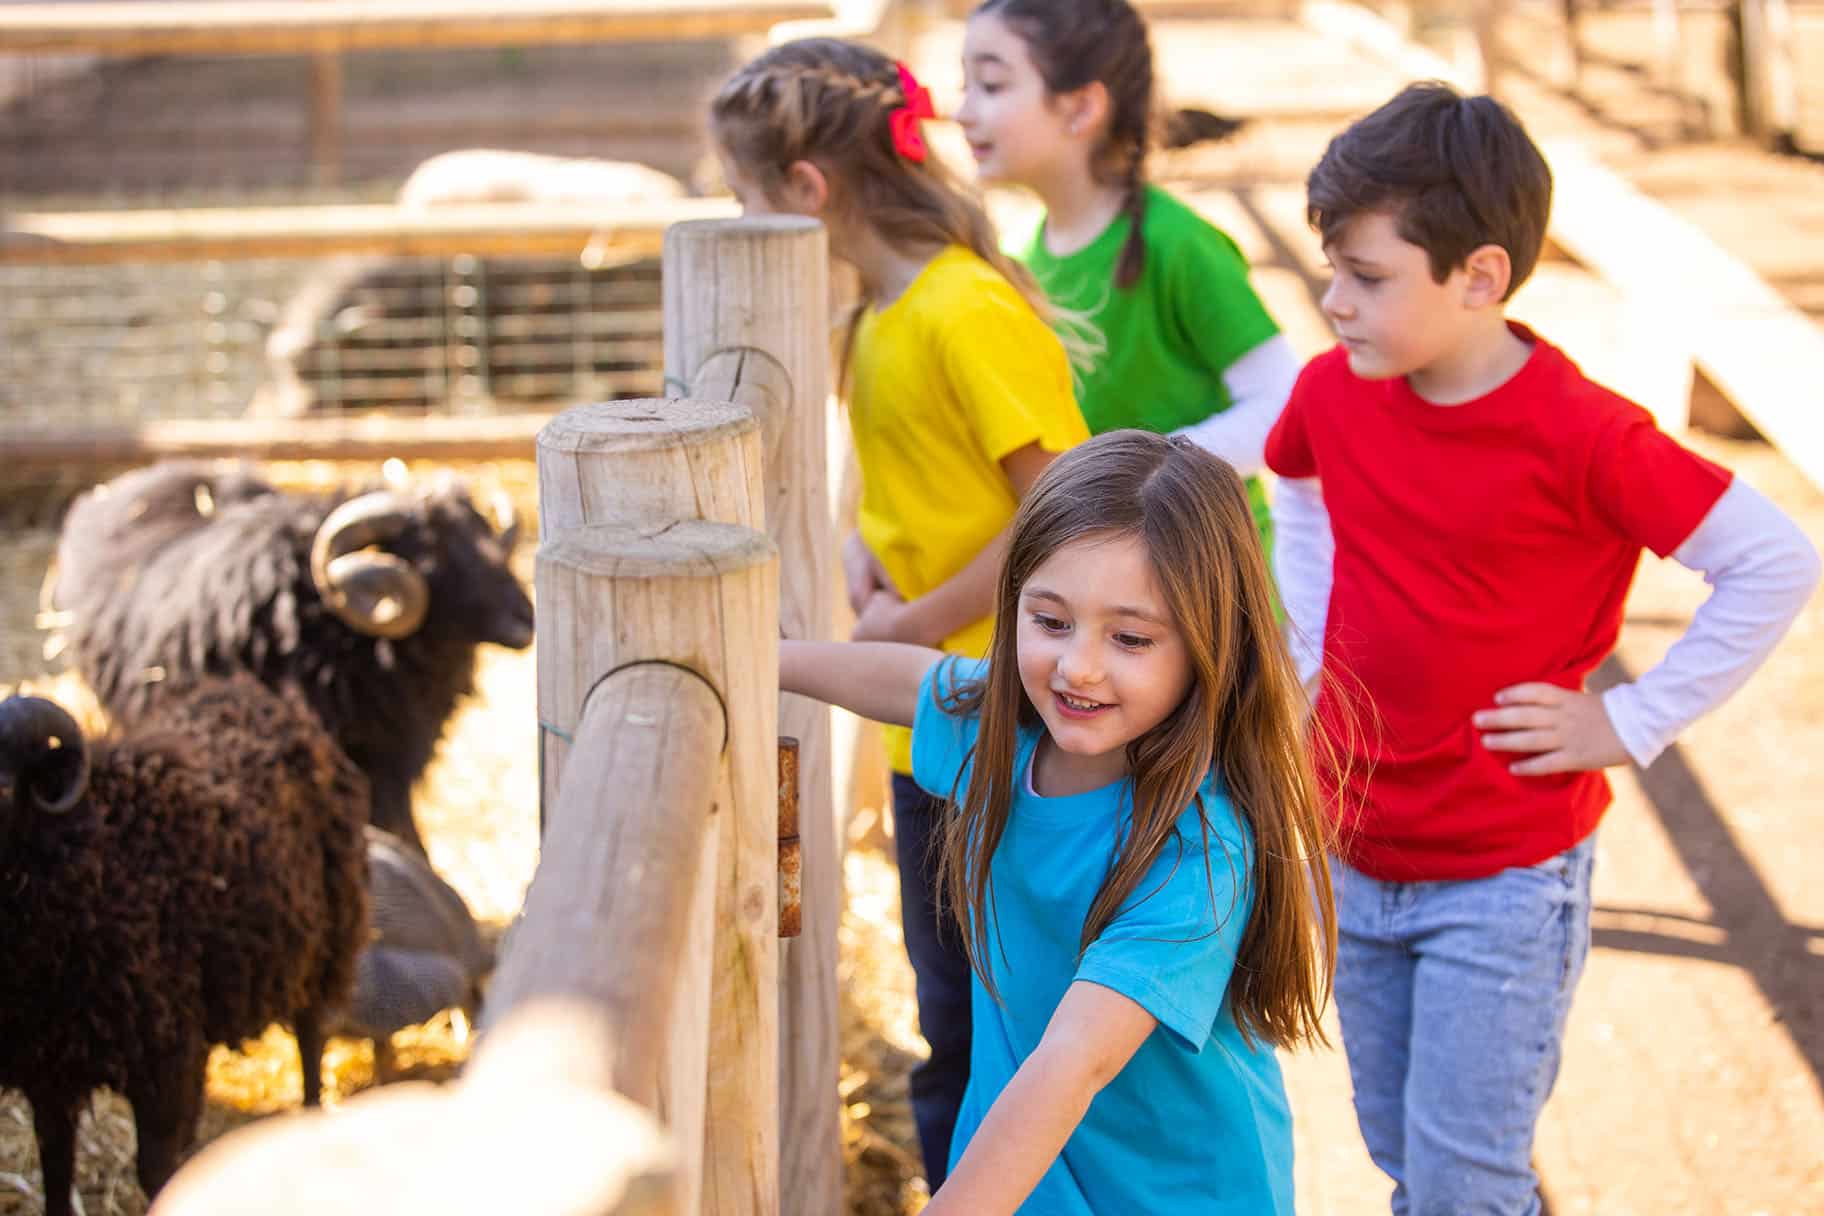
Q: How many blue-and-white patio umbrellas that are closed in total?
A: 0